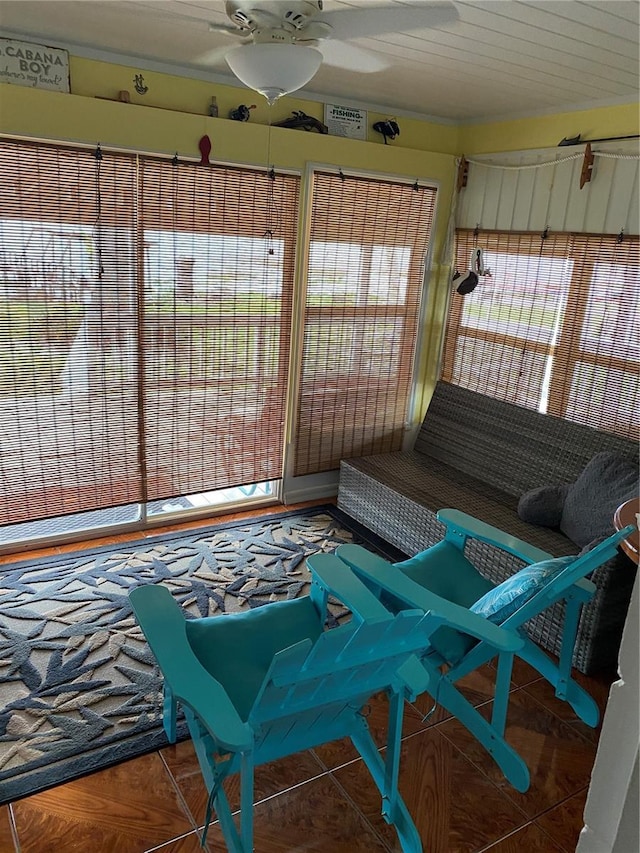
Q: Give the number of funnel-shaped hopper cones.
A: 0